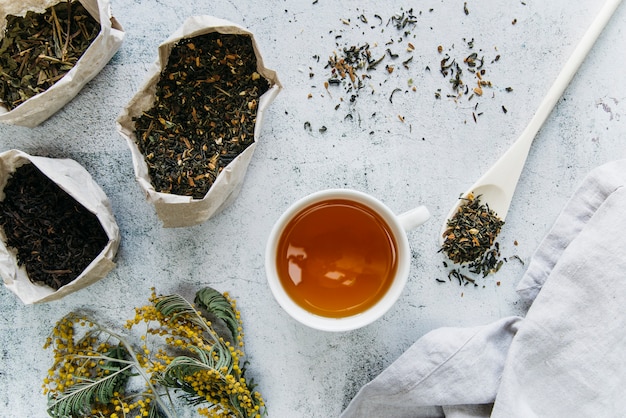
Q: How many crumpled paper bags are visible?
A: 3